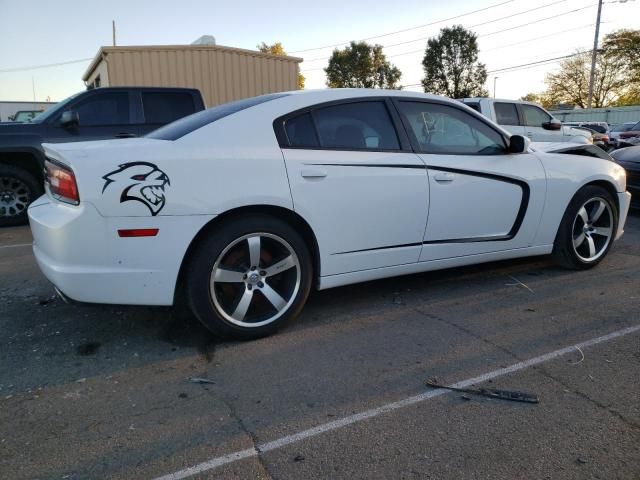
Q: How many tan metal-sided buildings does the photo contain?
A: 1